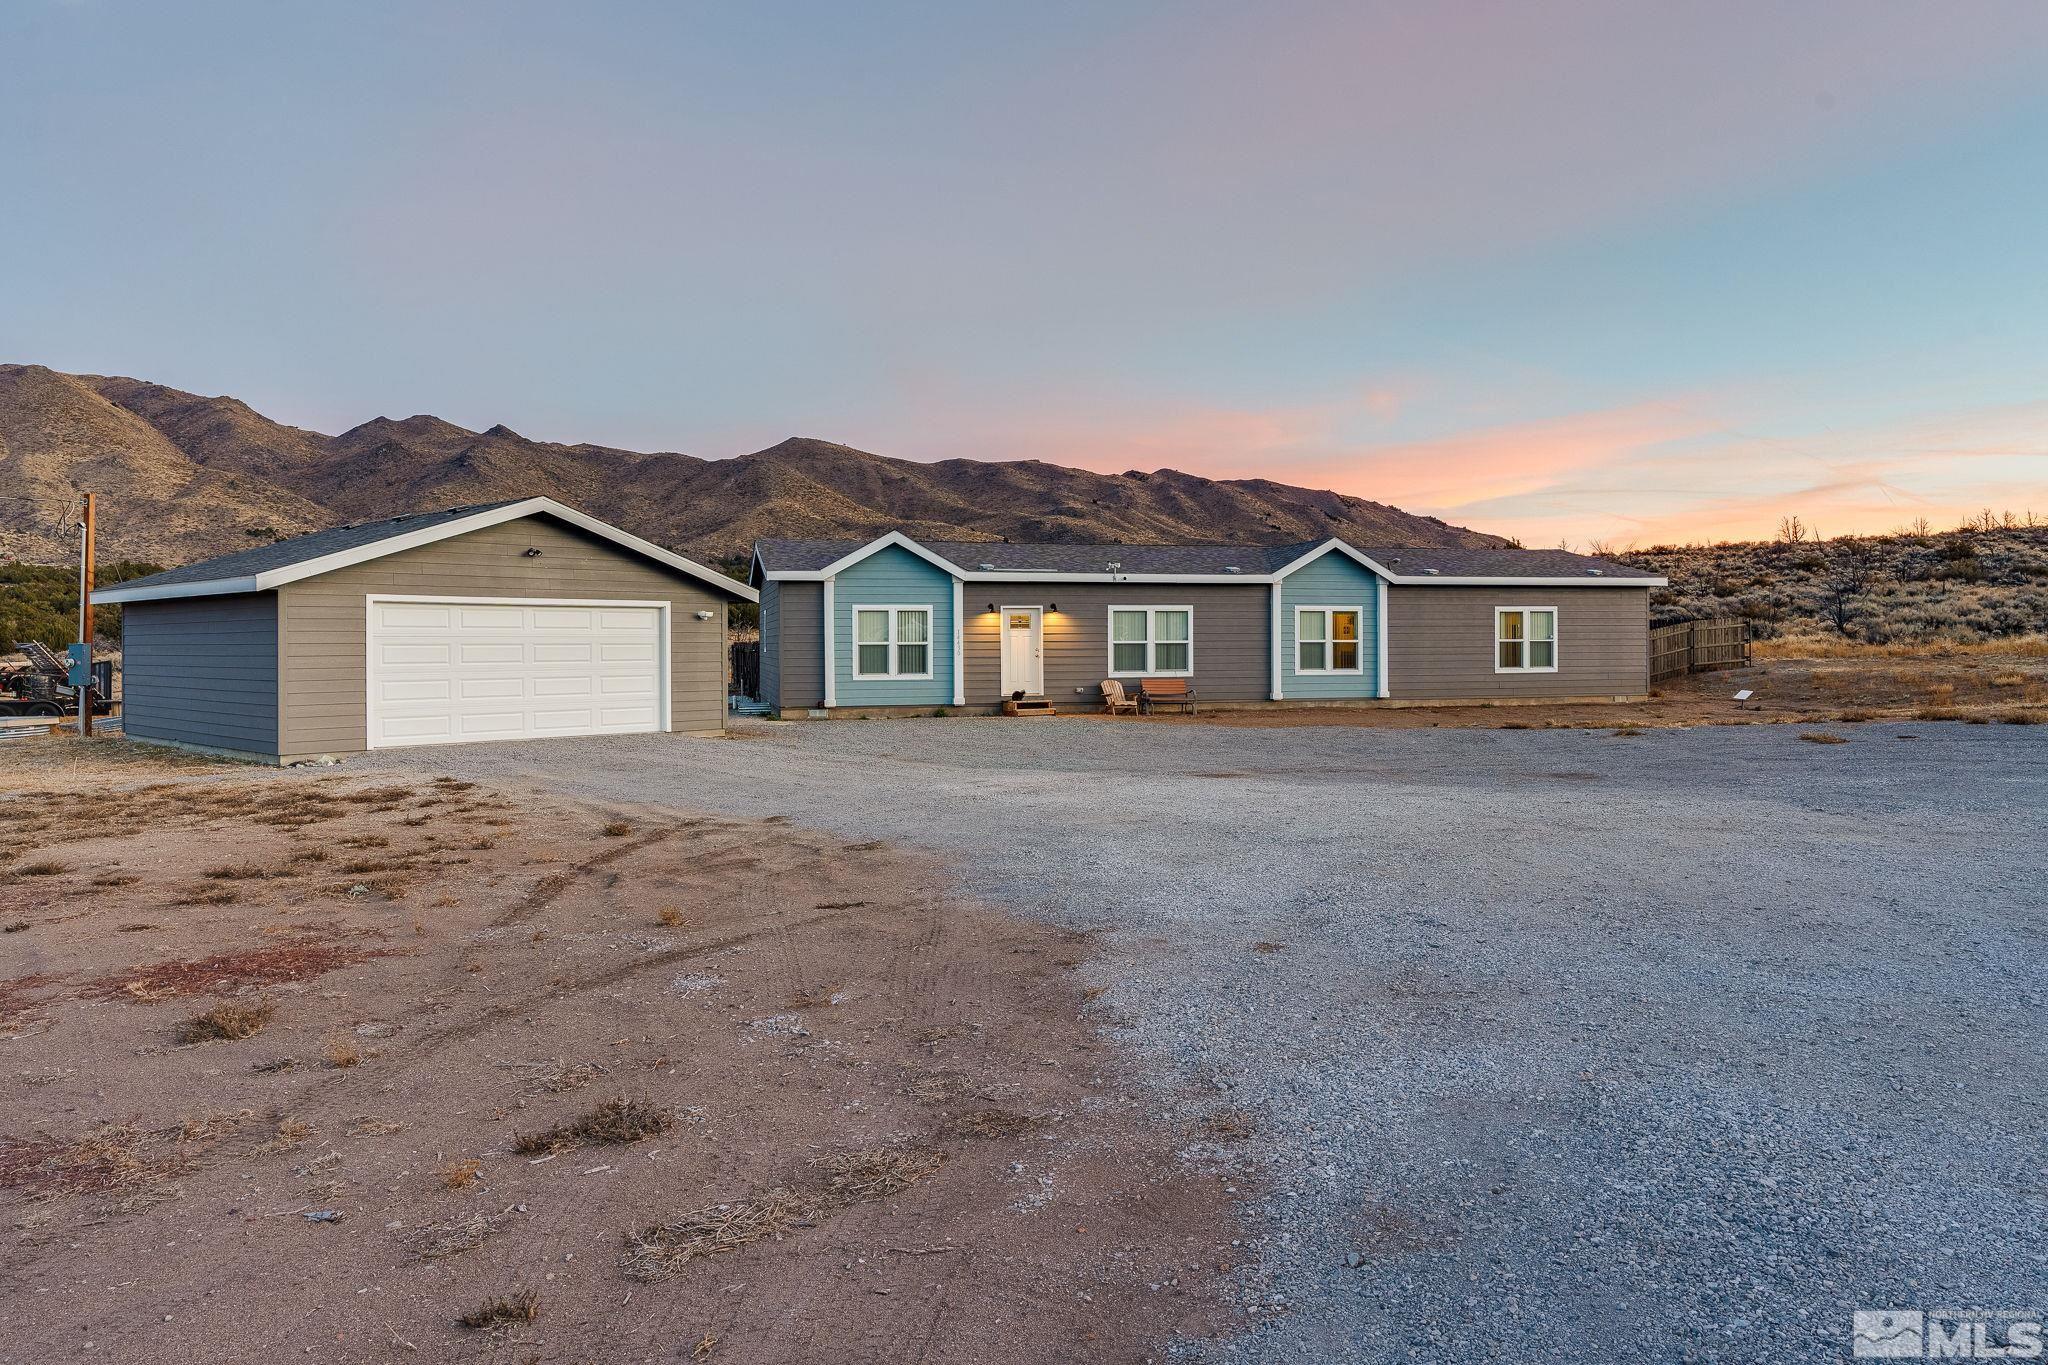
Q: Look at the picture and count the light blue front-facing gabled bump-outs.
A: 2